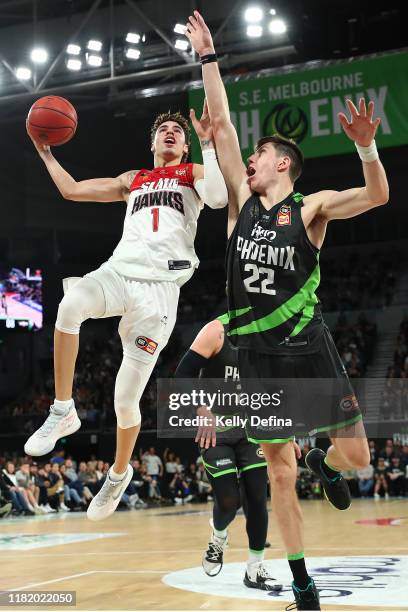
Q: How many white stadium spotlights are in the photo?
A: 13